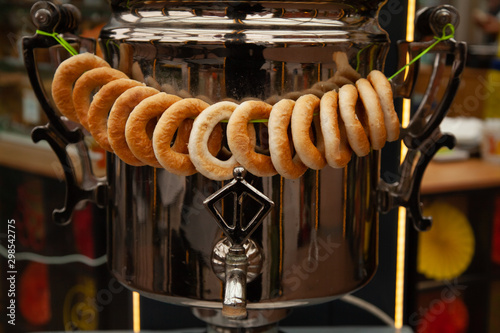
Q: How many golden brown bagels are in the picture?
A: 14